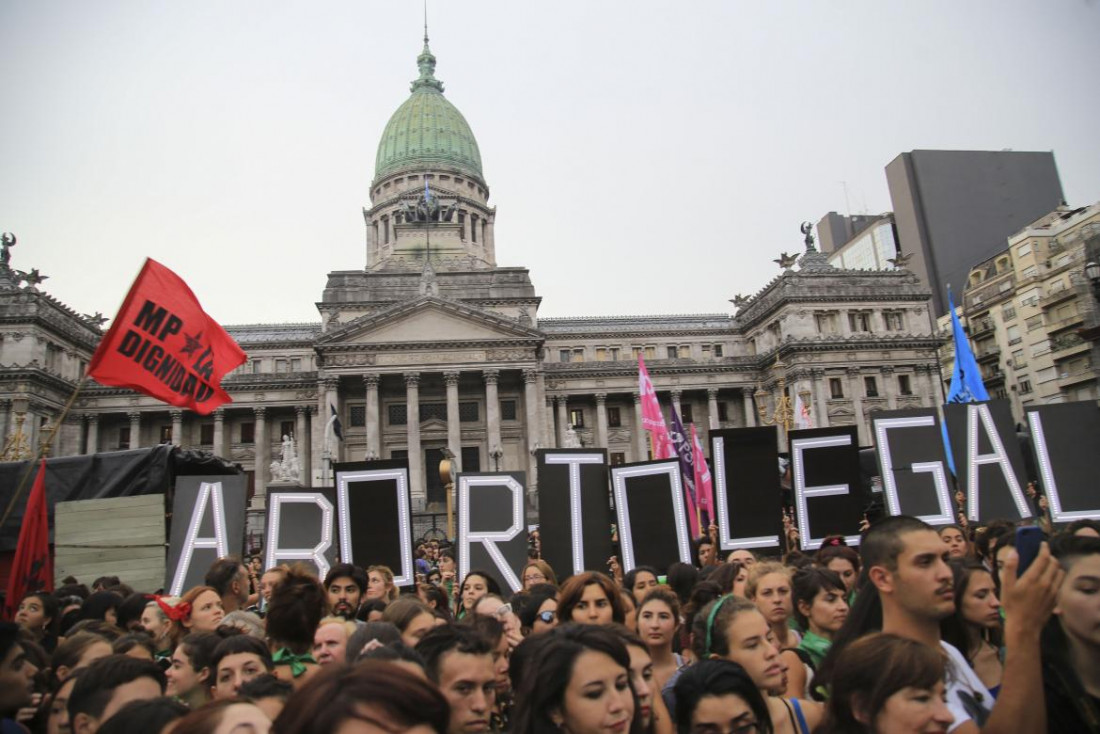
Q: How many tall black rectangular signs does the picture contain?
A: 11